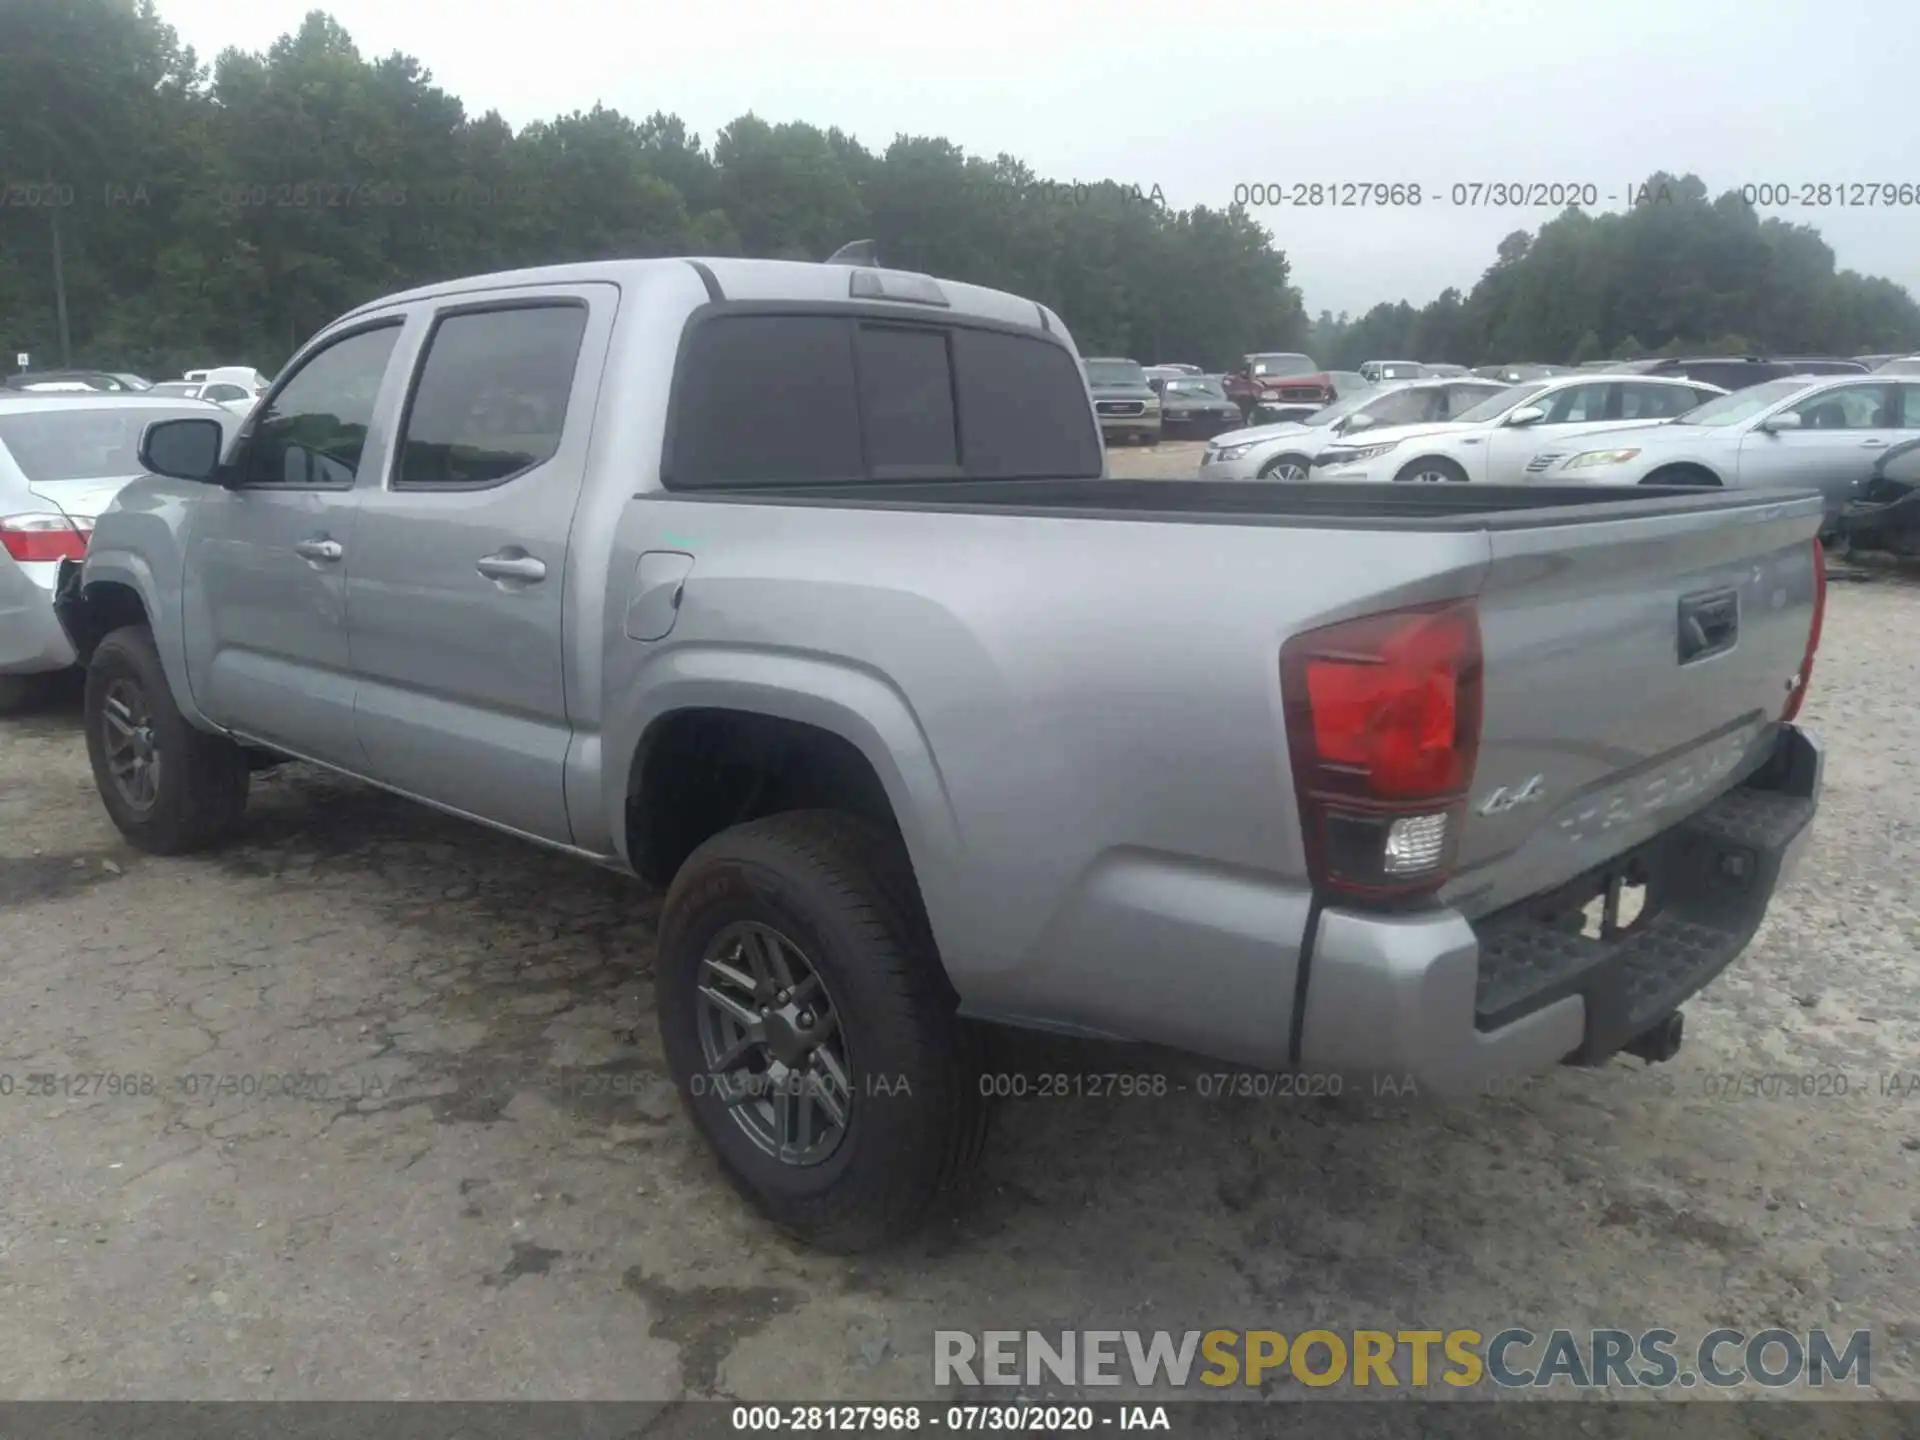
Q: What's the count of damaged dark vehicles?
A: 1